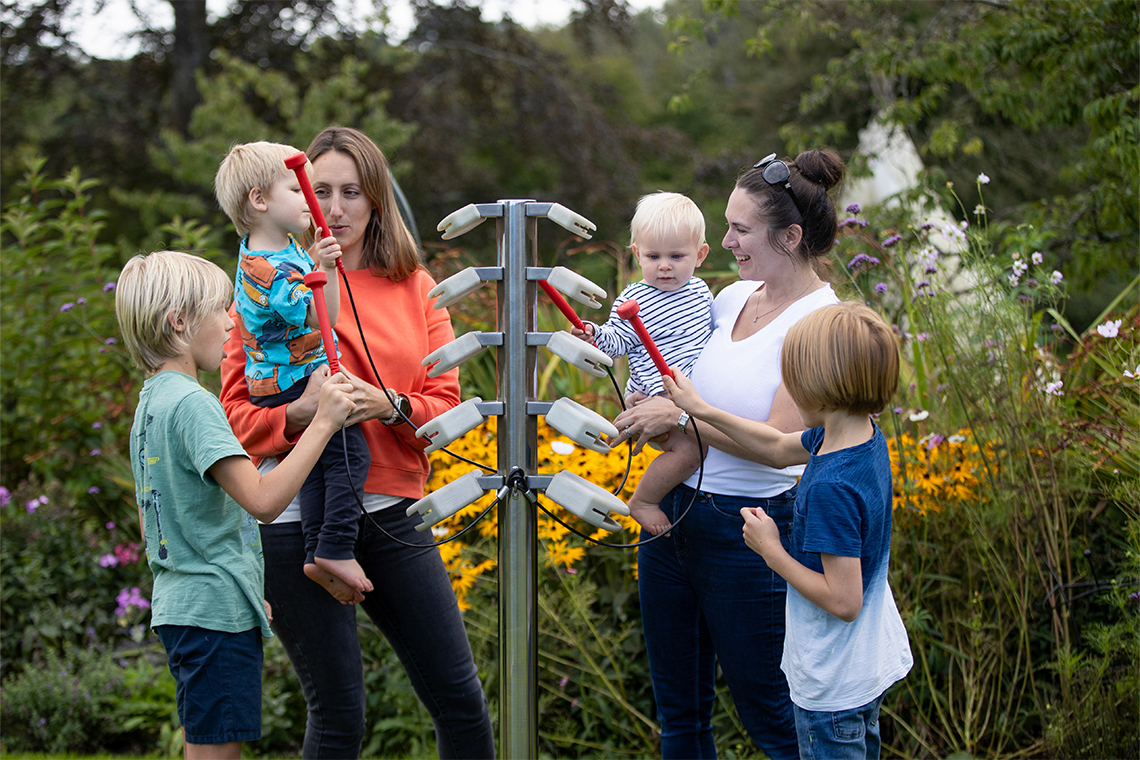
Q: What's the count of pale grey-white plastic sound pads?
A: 10